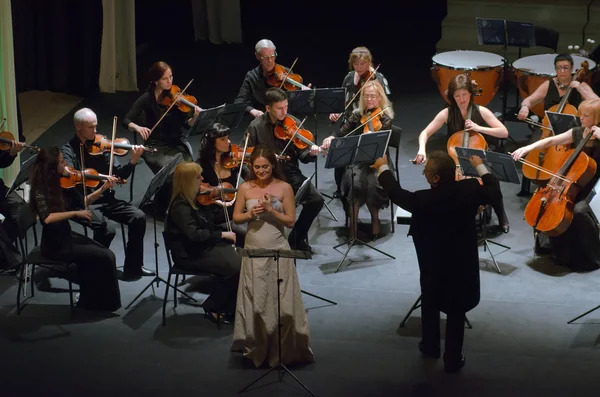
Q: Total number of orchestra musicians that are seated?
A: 13